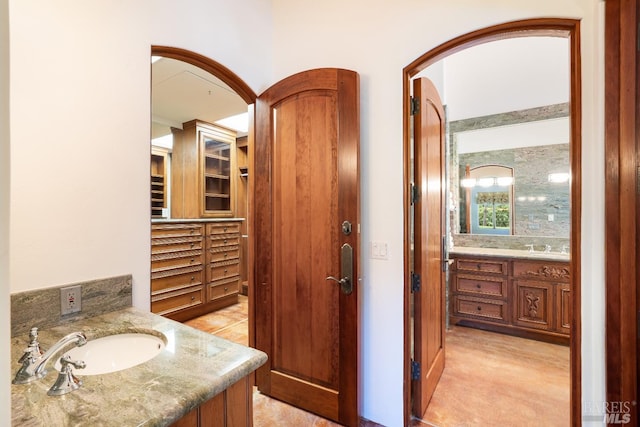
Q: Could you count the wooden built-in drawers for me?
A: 13